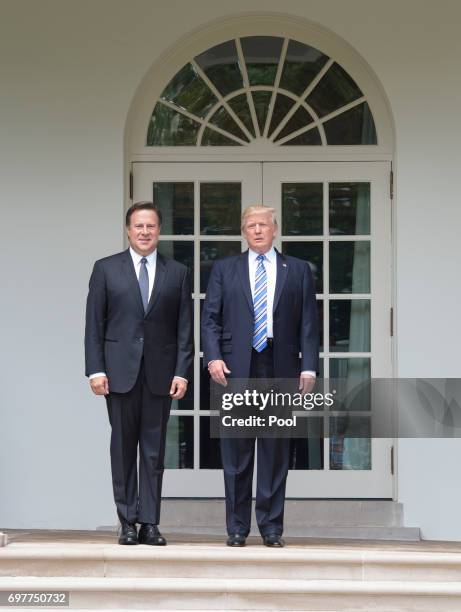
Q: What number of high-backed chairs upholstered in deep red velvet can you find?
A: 0